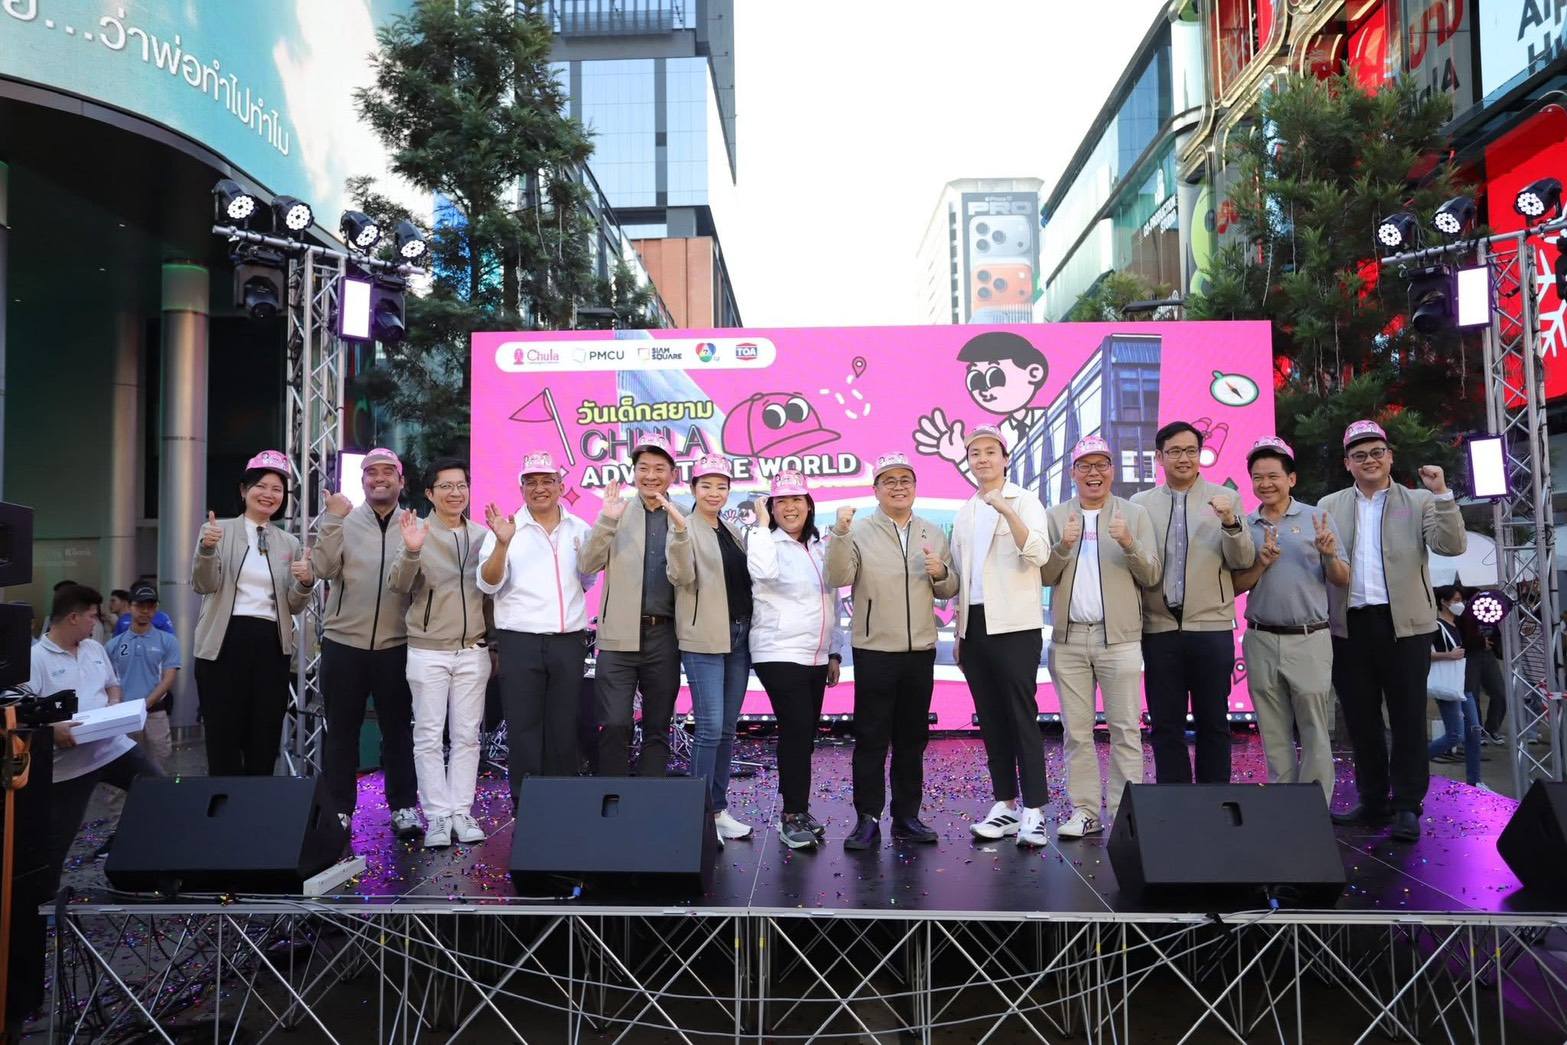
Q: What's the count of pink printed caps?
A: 11